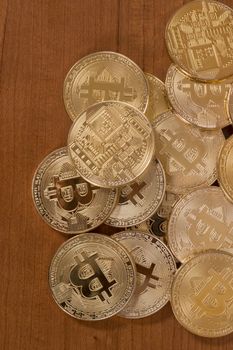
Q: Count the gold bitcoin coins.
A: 15